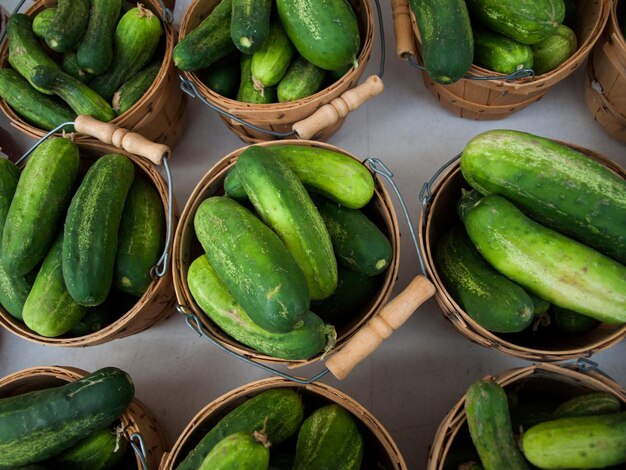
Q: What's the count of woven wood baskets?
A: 10